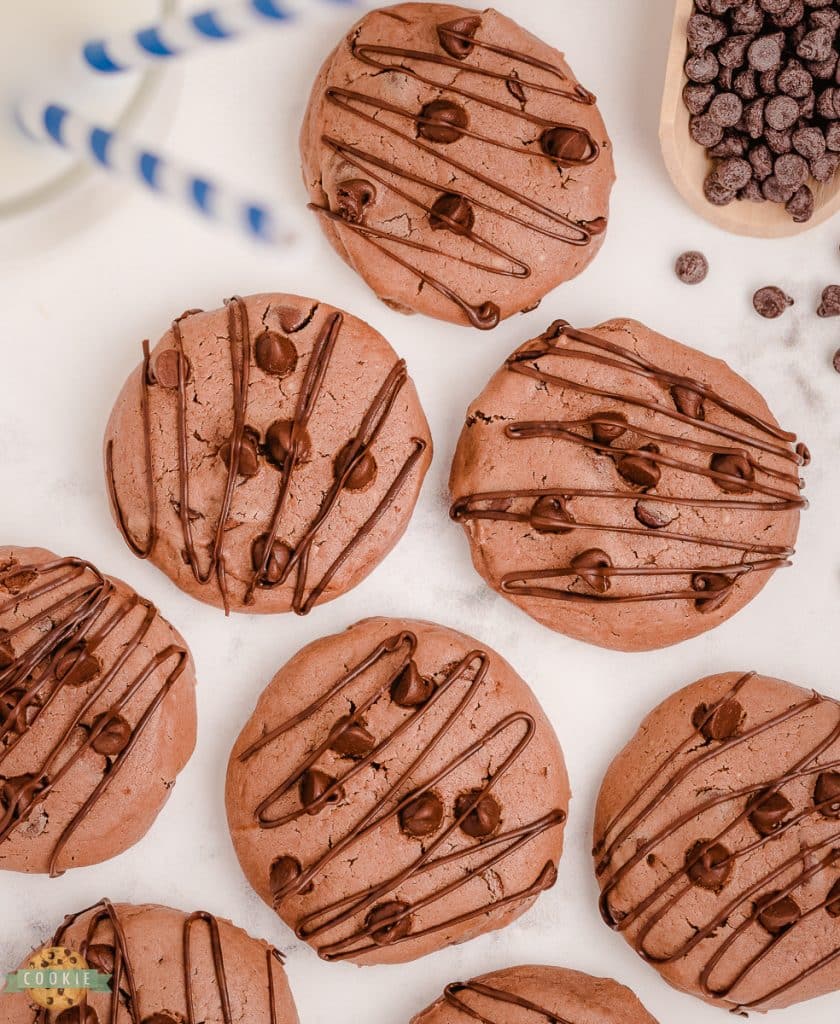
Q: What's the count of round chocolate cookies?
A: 8